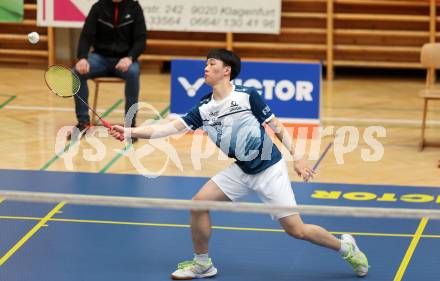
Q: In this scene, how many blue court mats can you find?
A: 1